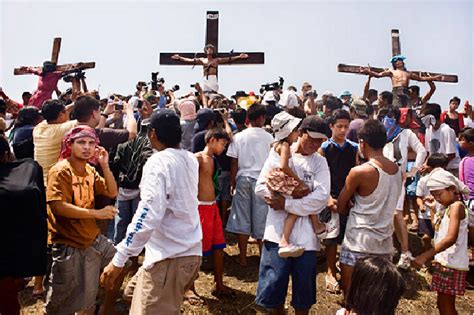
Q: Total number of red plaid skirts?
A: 1